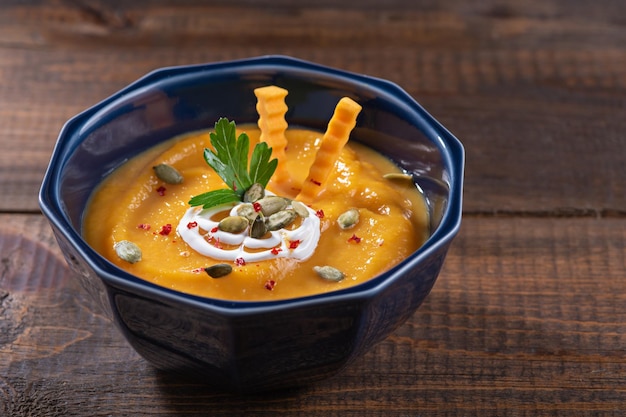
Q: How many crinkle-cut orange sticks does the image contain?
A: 2